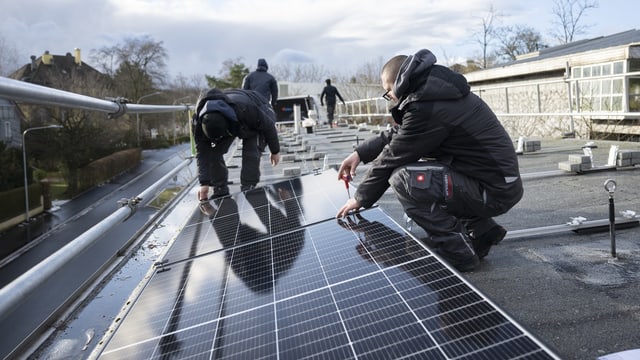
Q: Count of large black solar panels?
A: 2